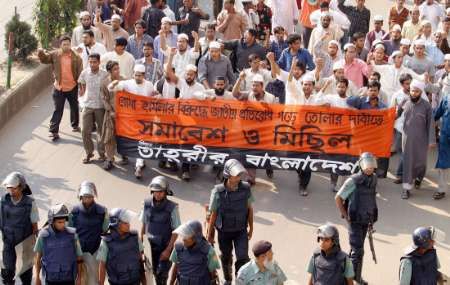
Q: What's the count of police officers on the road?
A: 11